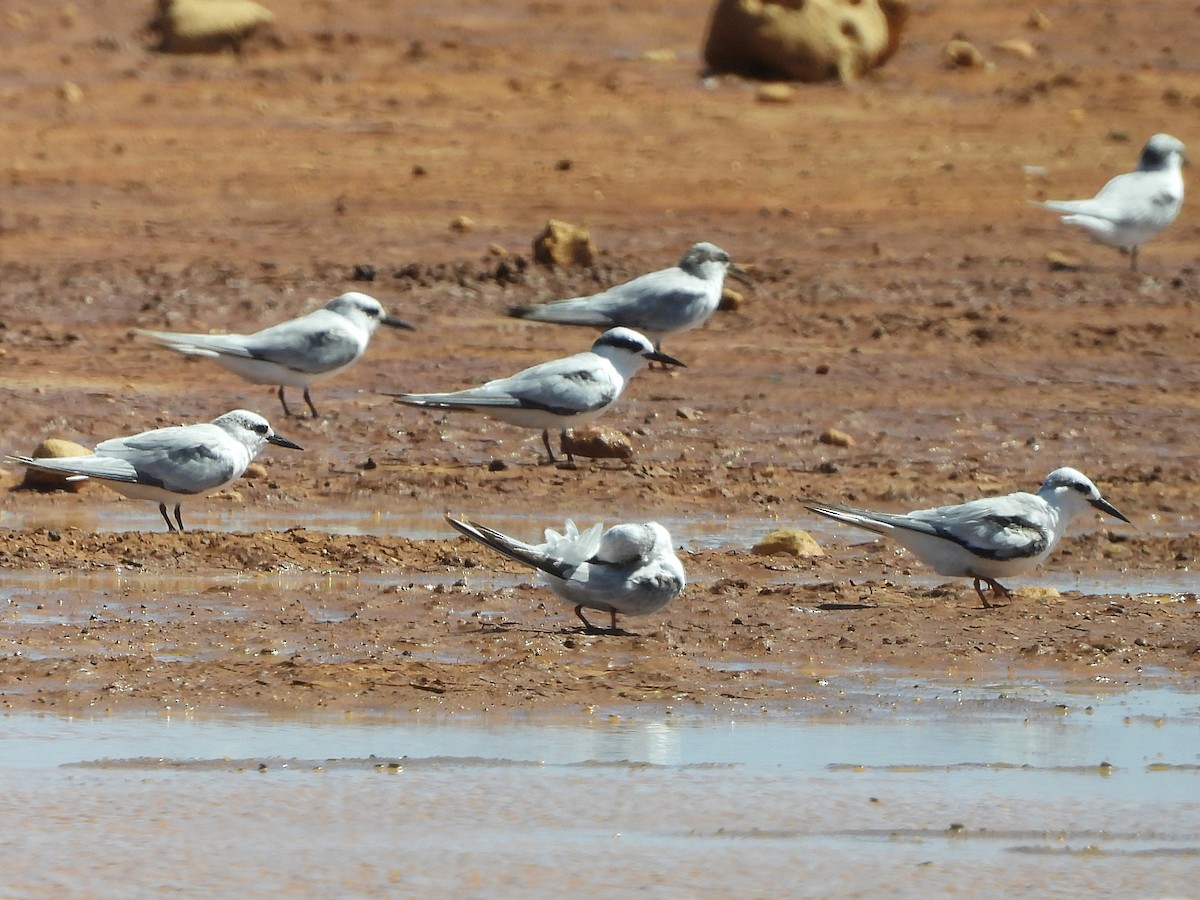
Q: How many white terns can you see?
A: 7